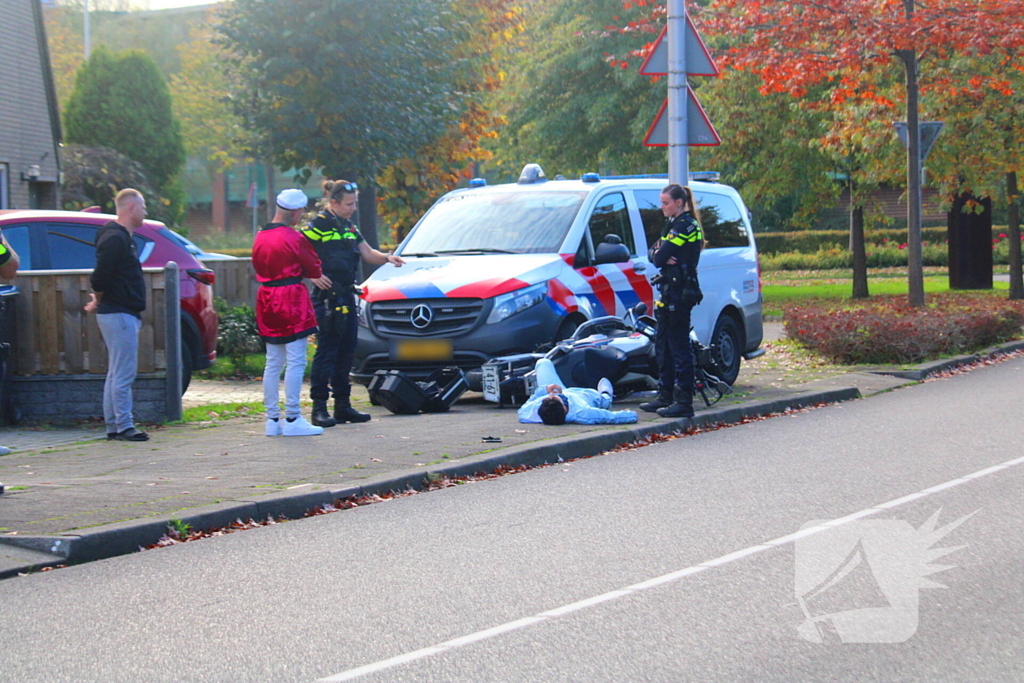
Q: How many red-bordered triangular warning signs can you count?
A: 2